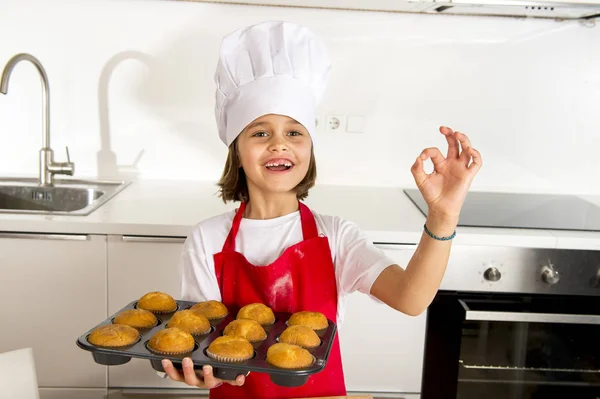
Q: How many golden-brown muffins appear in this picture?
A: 12